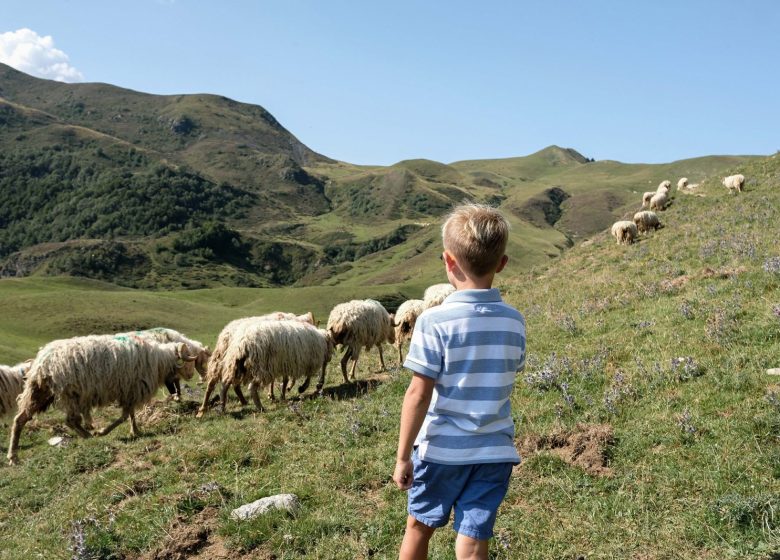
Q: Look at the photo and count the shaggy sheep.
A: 15